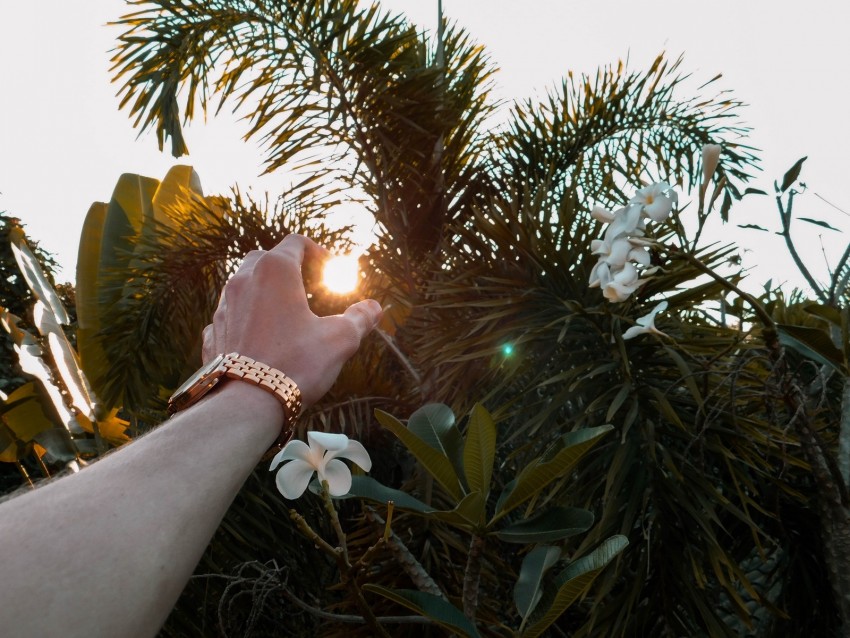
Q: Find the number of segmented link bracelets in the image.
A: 1